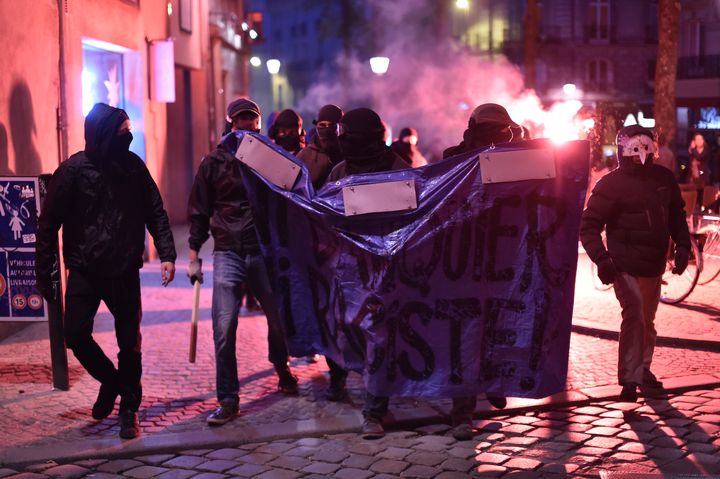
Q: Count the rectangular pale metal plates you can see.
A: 3